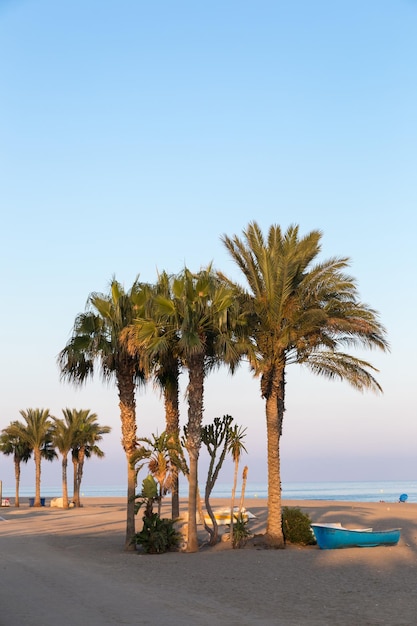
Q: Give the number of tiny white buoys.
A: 3